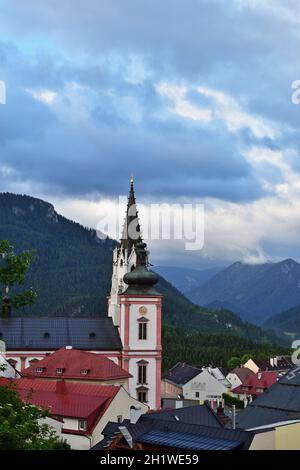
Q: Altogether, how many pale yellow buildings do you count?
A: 1